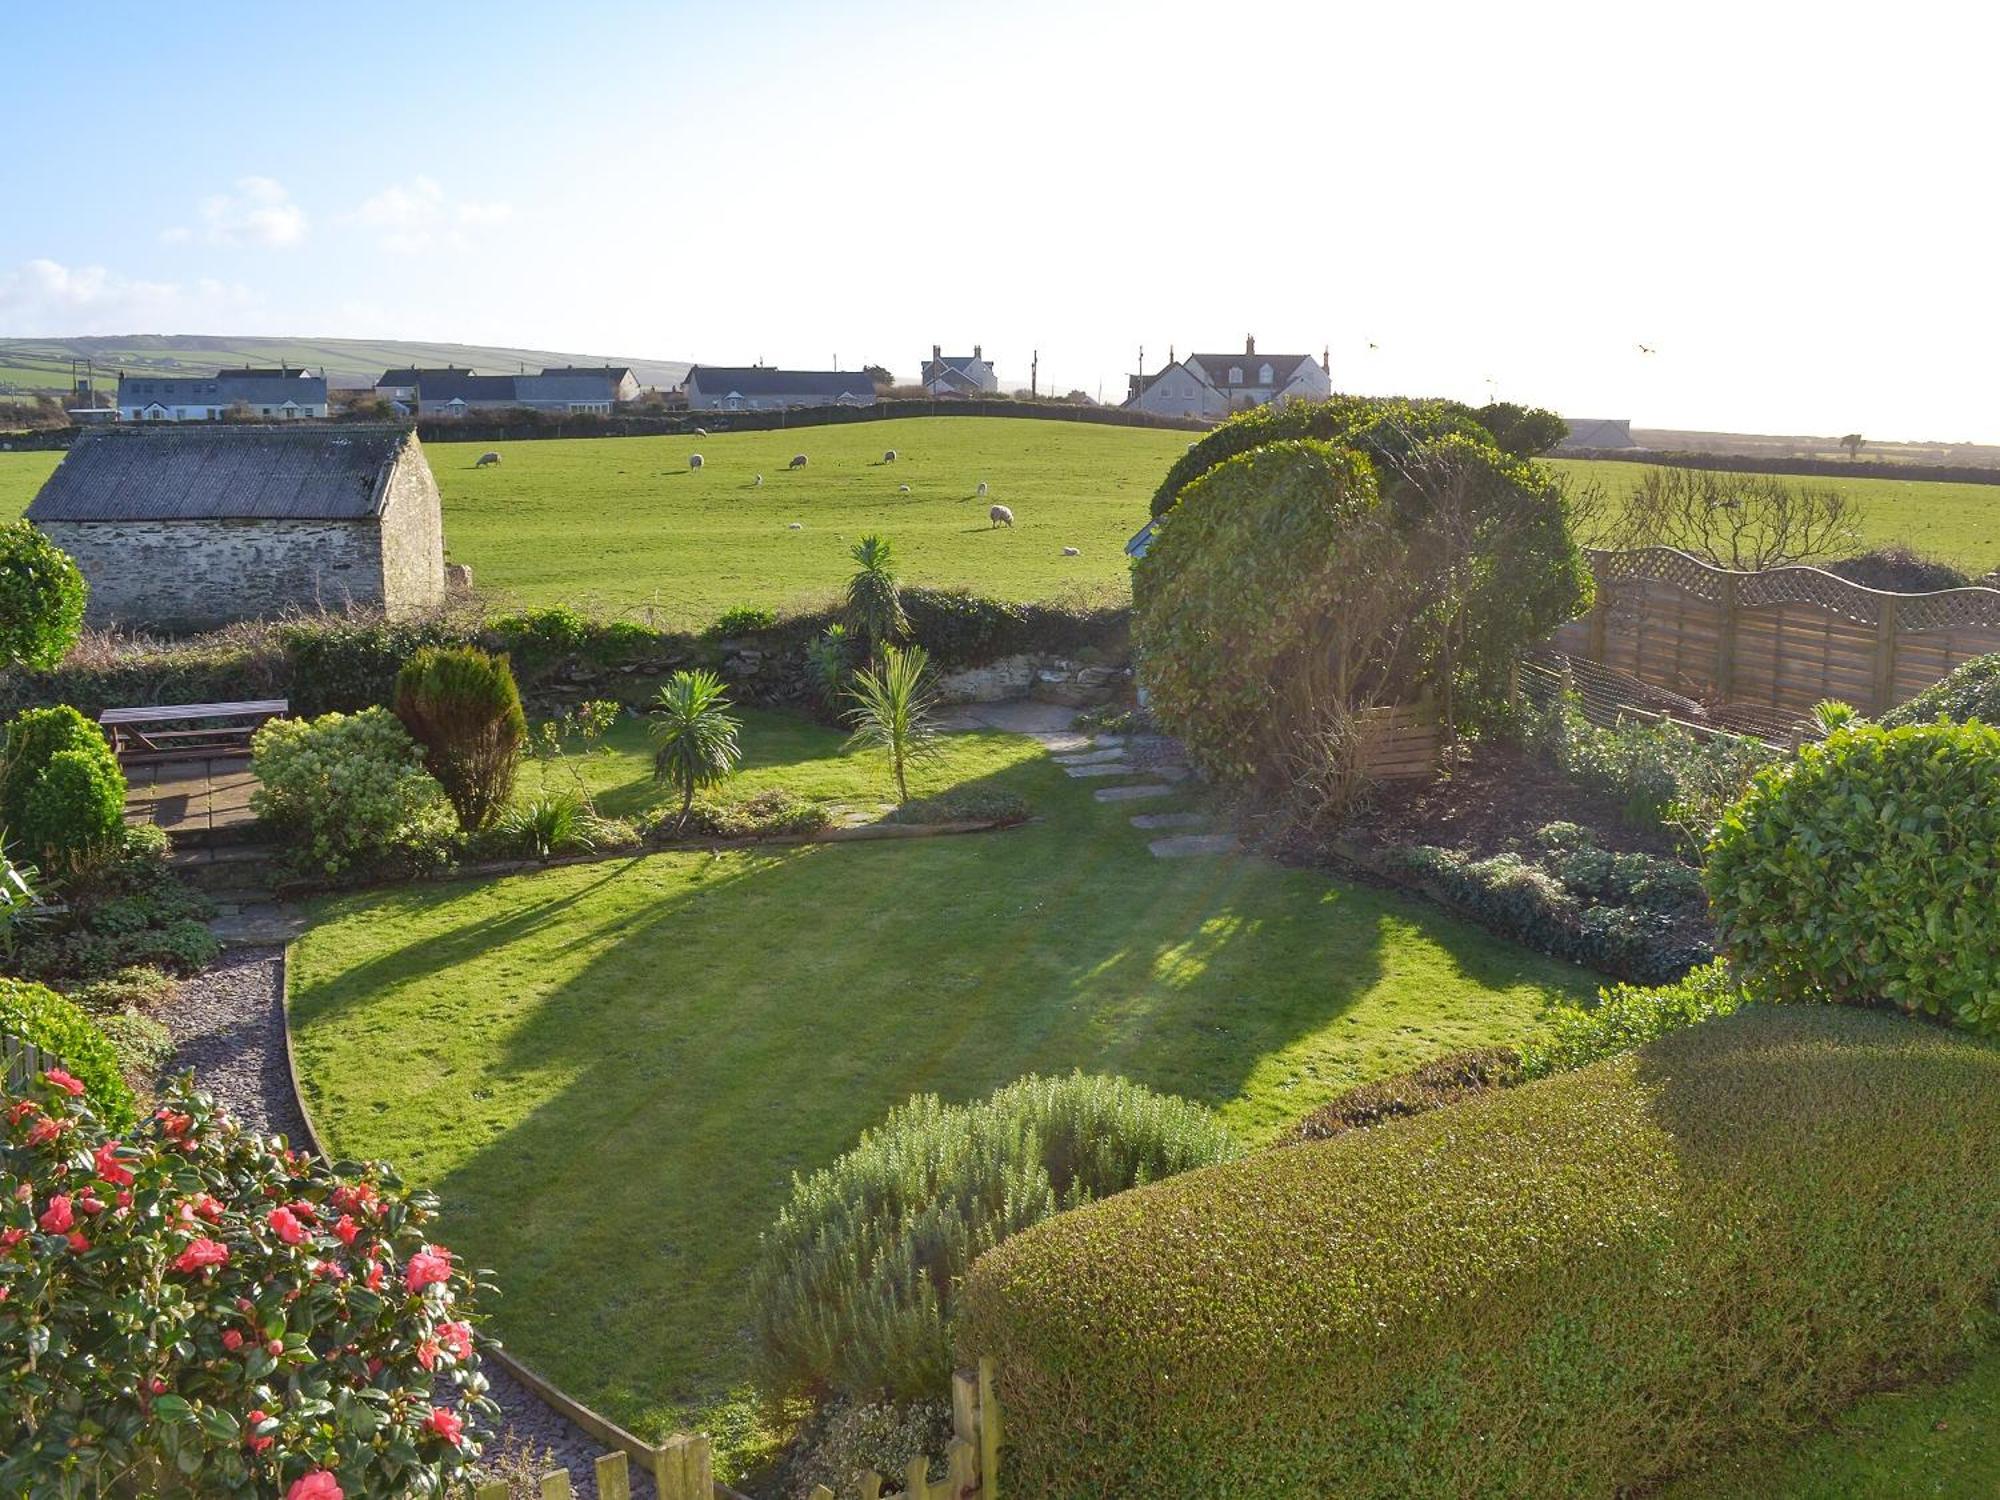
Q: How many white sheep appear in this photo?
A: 11